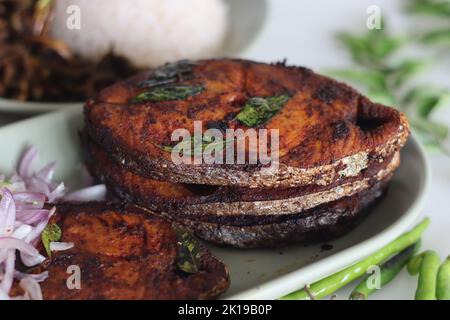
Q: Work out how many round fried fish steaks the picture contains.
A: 4